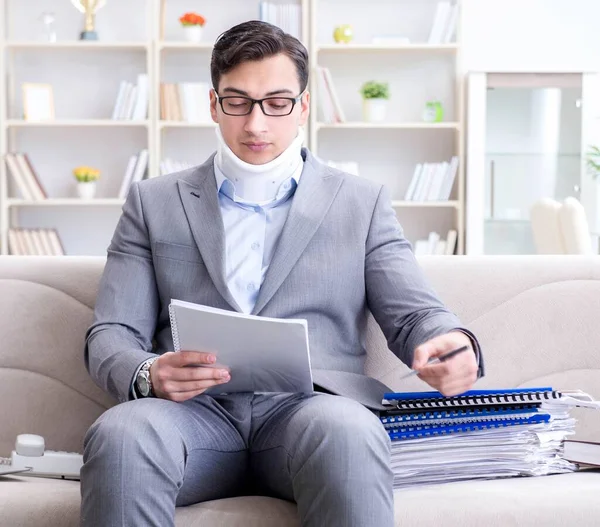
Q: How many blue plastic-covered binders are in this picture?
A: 3